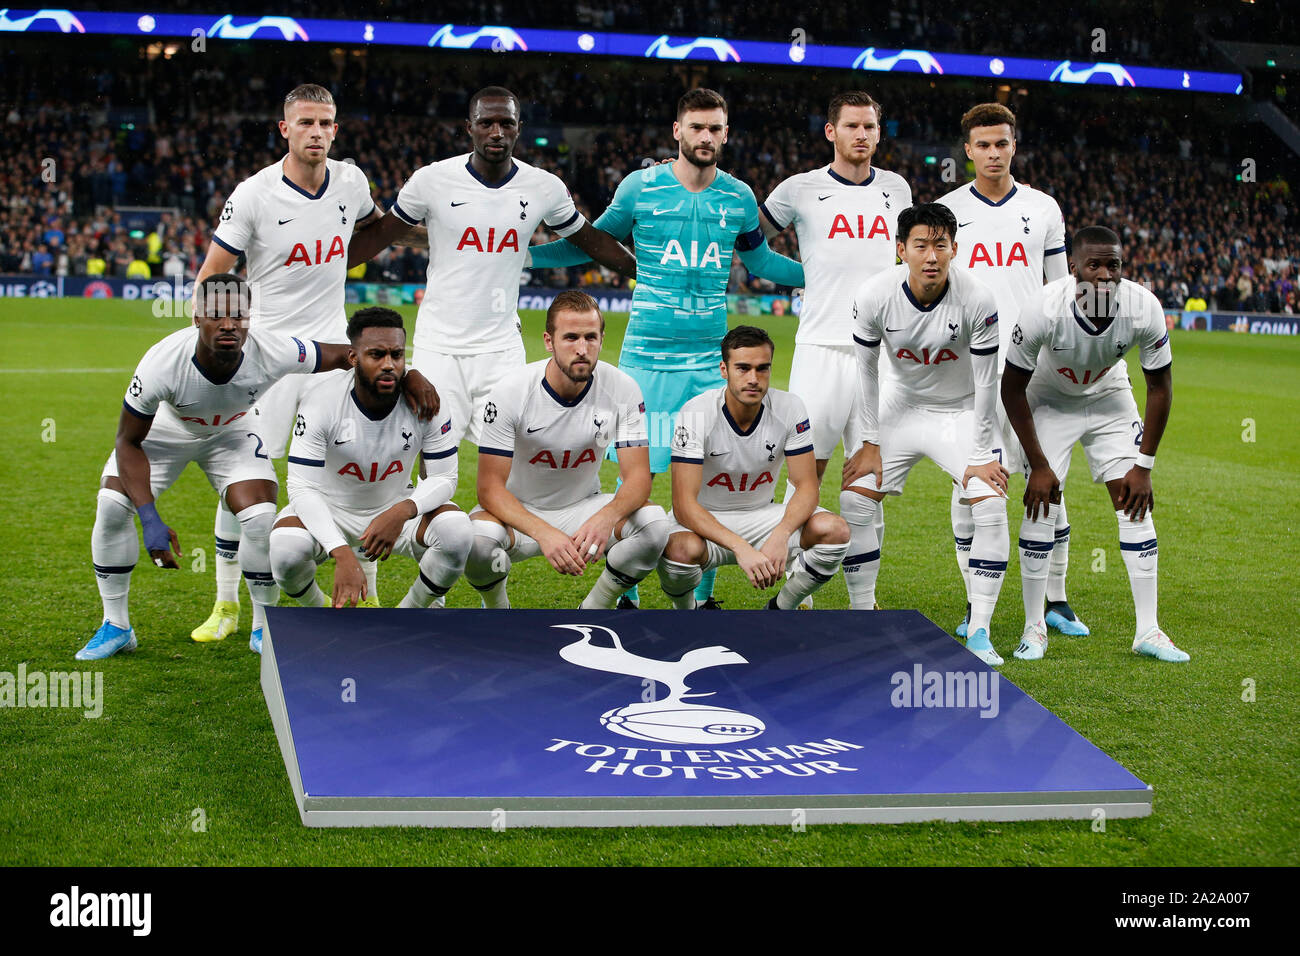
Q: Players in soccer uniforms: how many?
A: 11